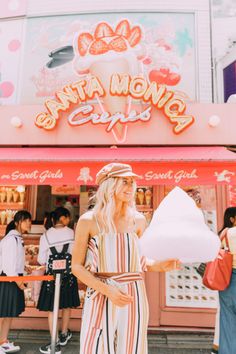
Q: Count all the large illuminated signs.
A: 1